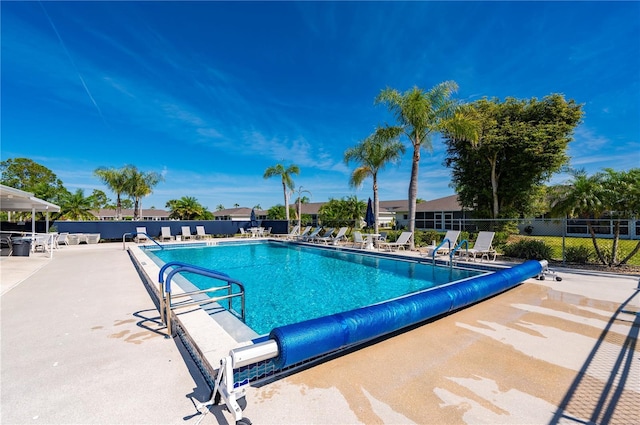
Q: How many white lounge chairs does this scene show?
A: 12